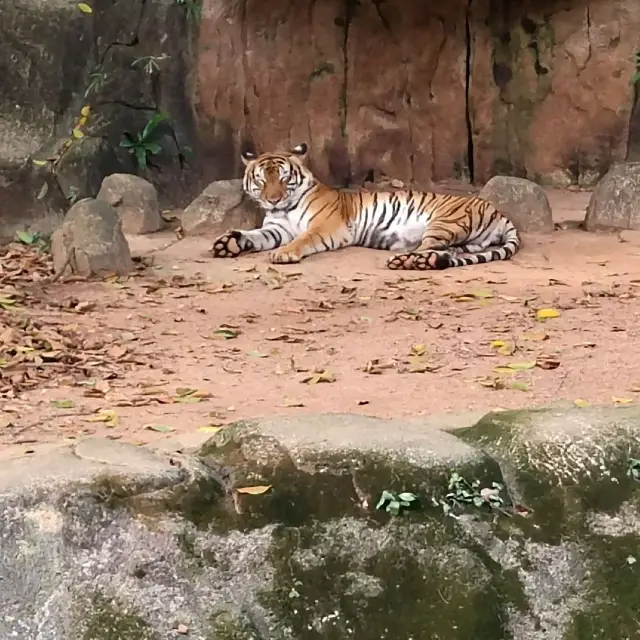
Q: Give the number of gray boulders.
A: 5